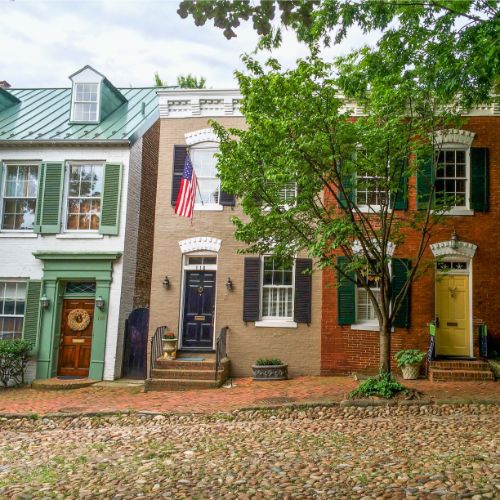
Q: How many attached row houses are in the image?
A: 3